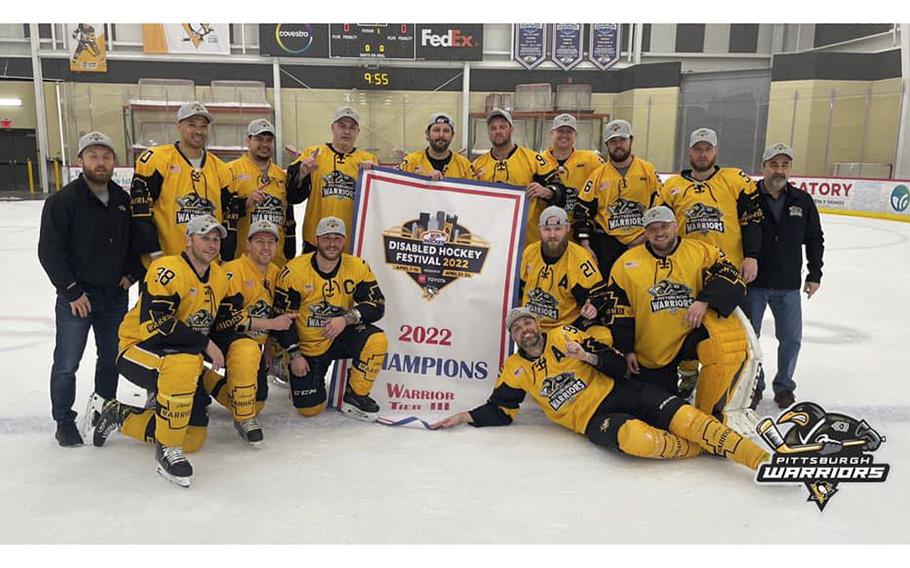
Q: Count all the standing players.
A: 8